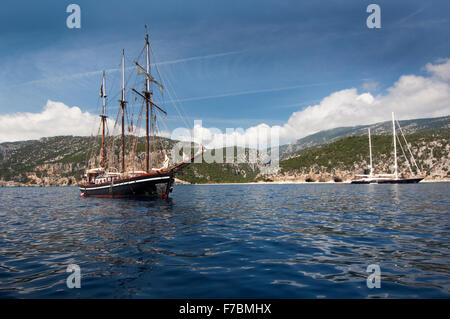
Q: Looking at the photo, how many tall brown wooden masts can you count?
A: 3